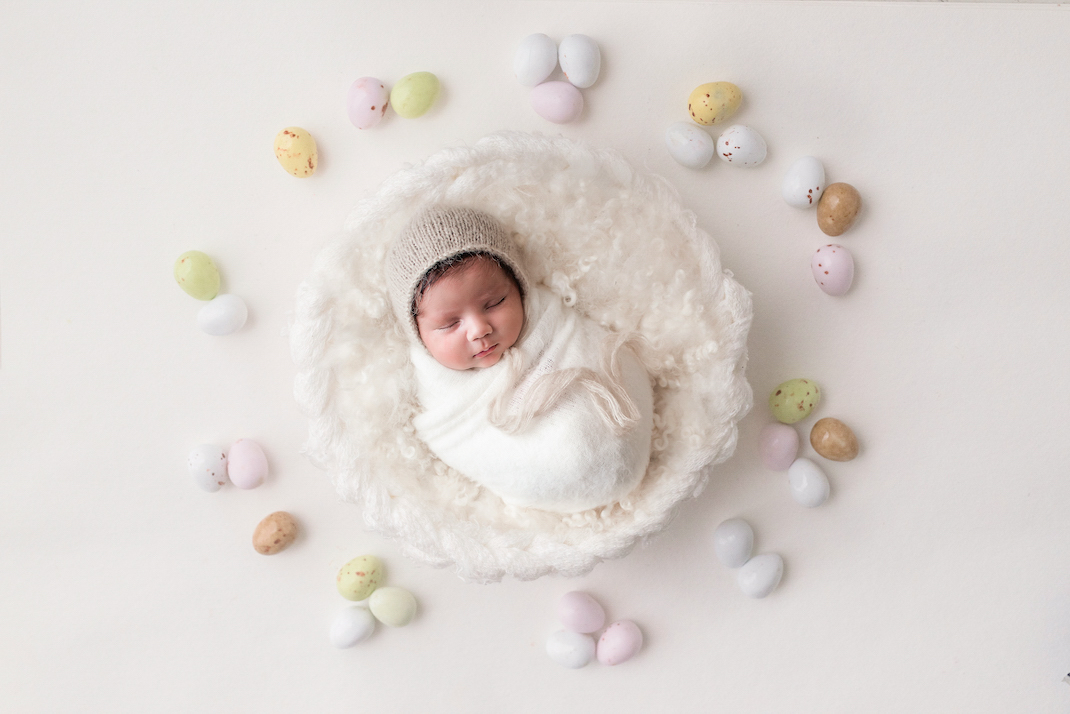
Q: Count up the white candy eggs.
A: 12